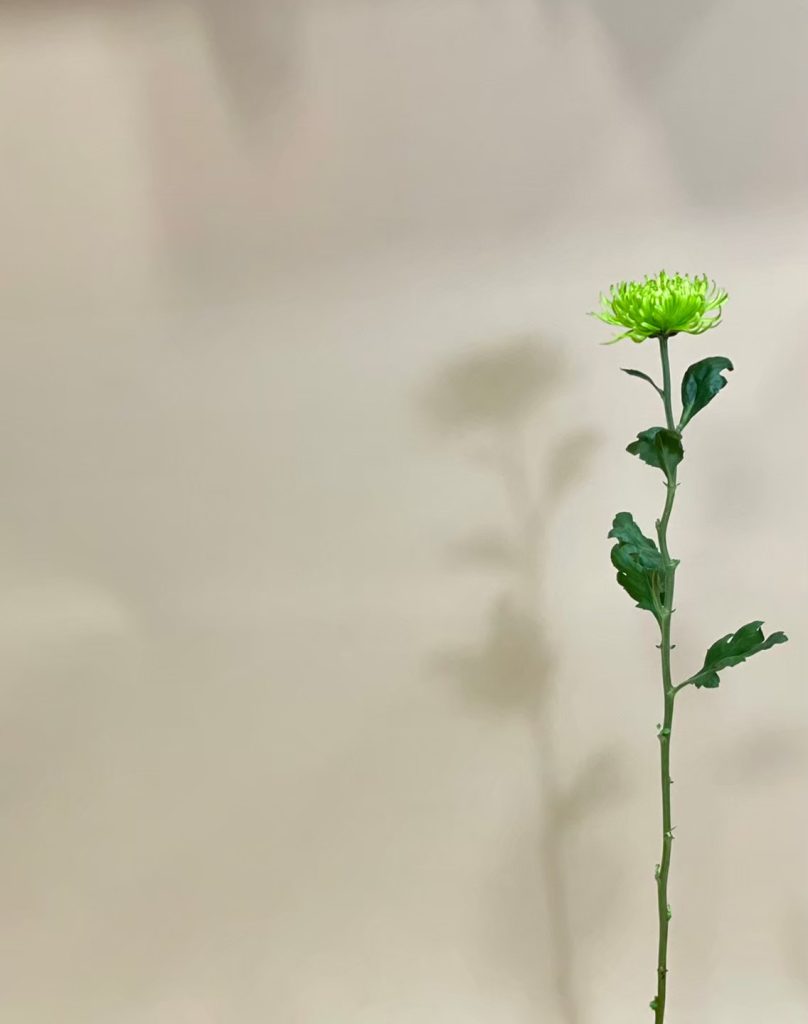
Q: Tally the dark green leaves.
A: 5